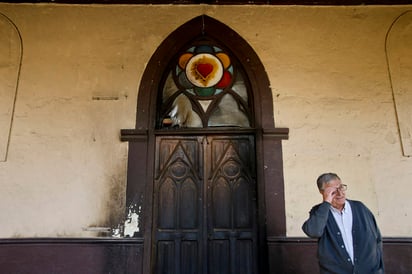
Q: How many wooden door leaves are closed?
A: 2